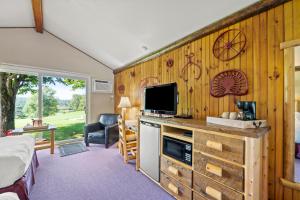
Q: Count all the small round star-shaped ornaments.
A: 2